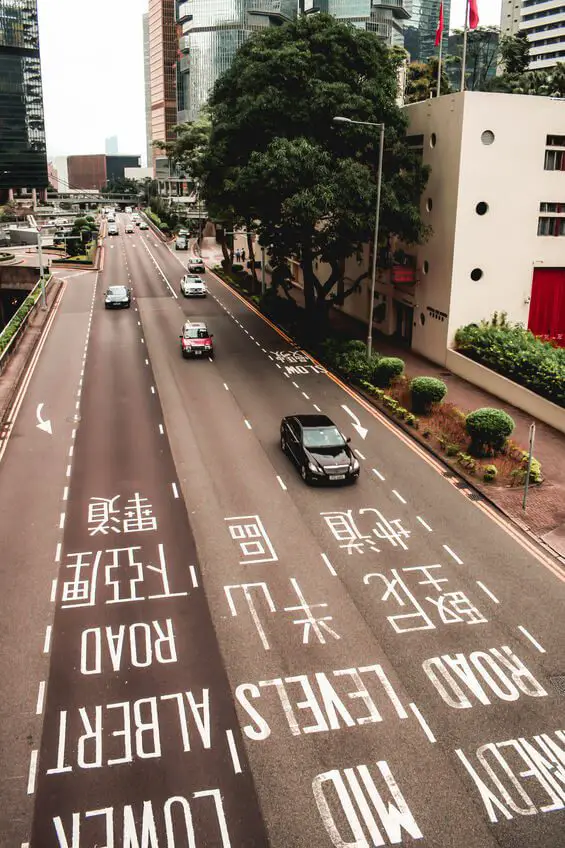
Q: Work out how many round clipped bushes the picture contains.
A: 3